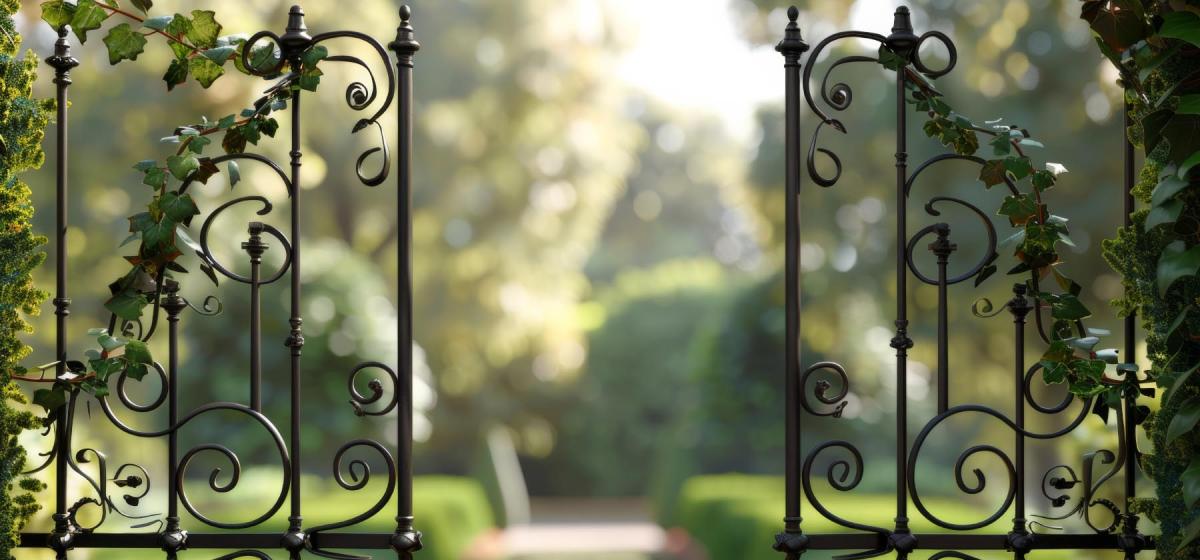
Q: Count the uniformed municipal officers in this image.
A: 0